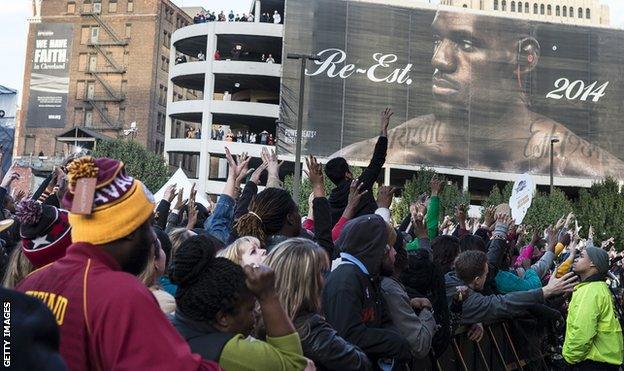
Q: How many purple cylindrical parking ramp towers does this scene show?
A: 0